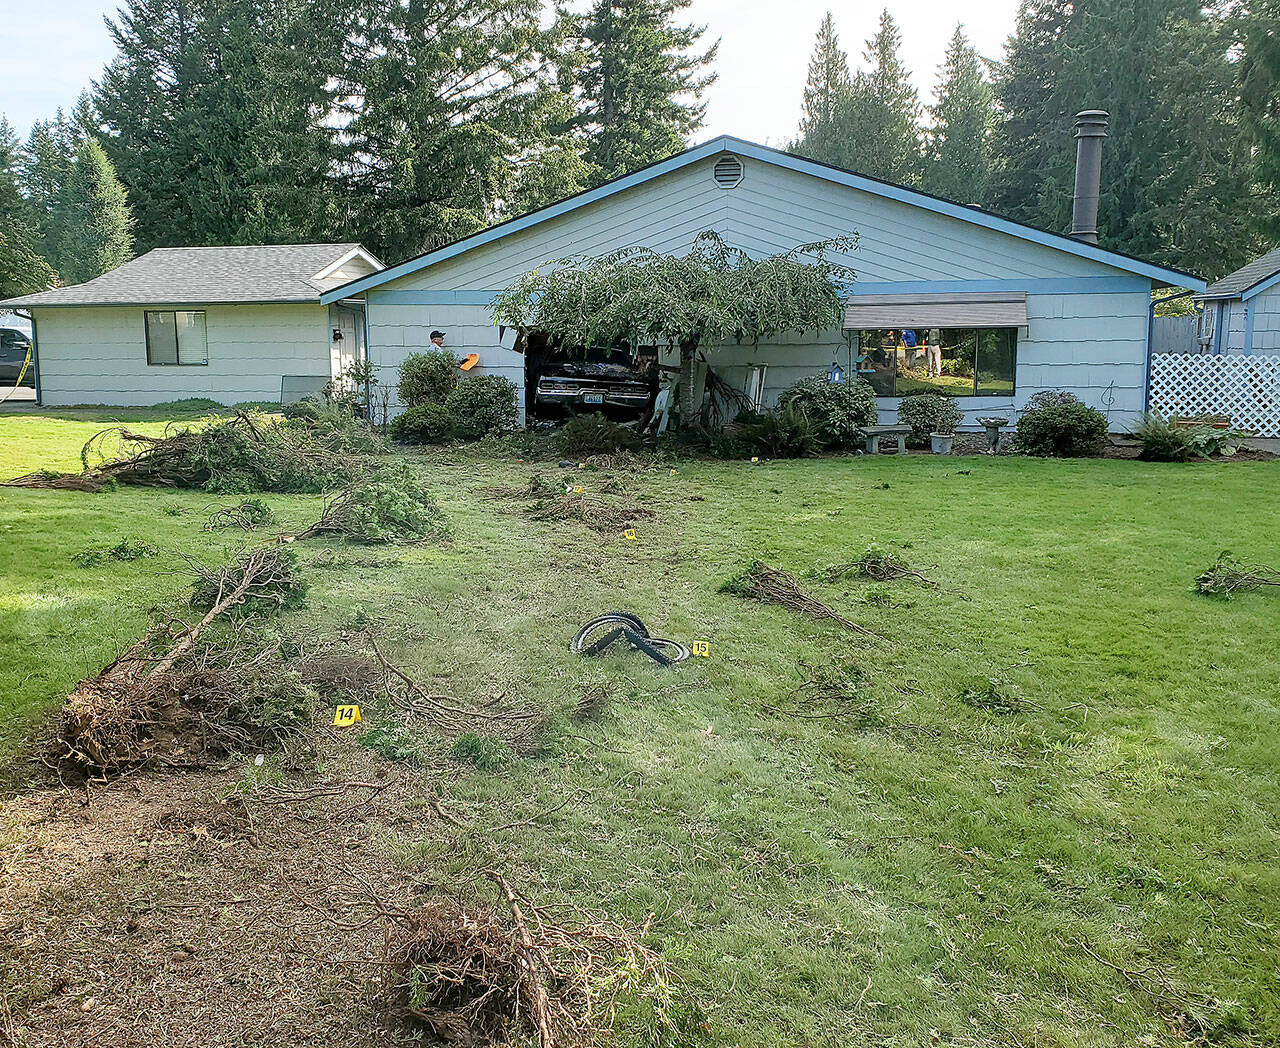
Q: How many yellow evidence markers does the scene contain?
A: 7